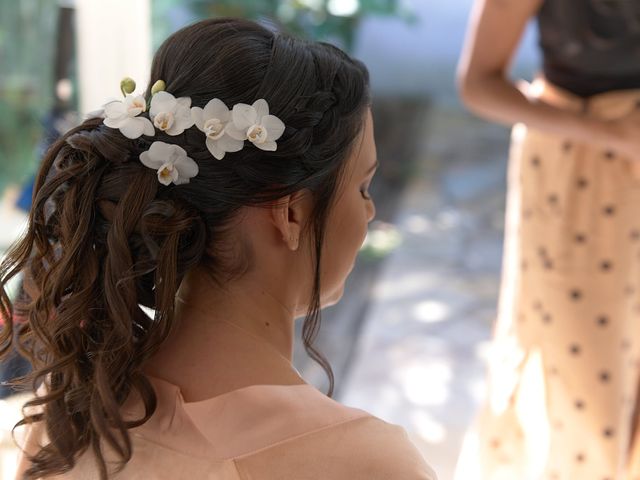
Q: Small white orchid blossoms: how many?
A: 5